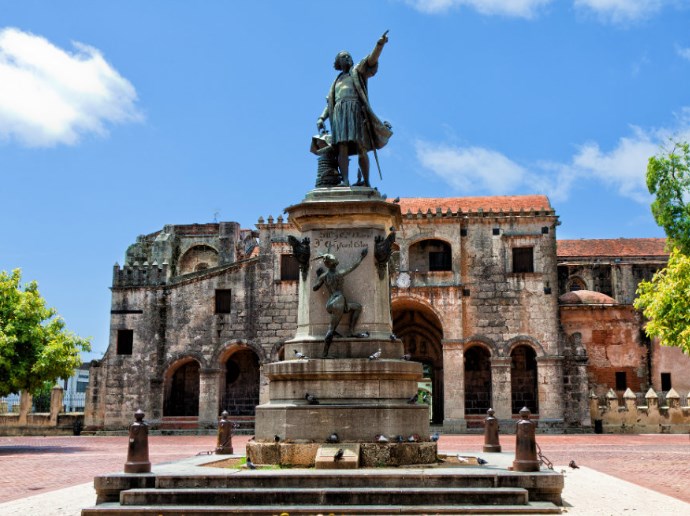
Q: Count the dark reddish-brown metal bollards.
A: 4